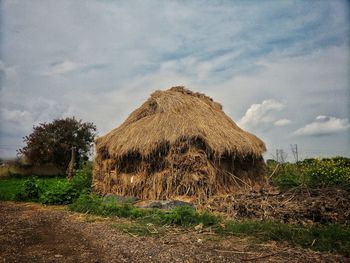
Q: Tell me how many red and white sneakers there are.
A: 0